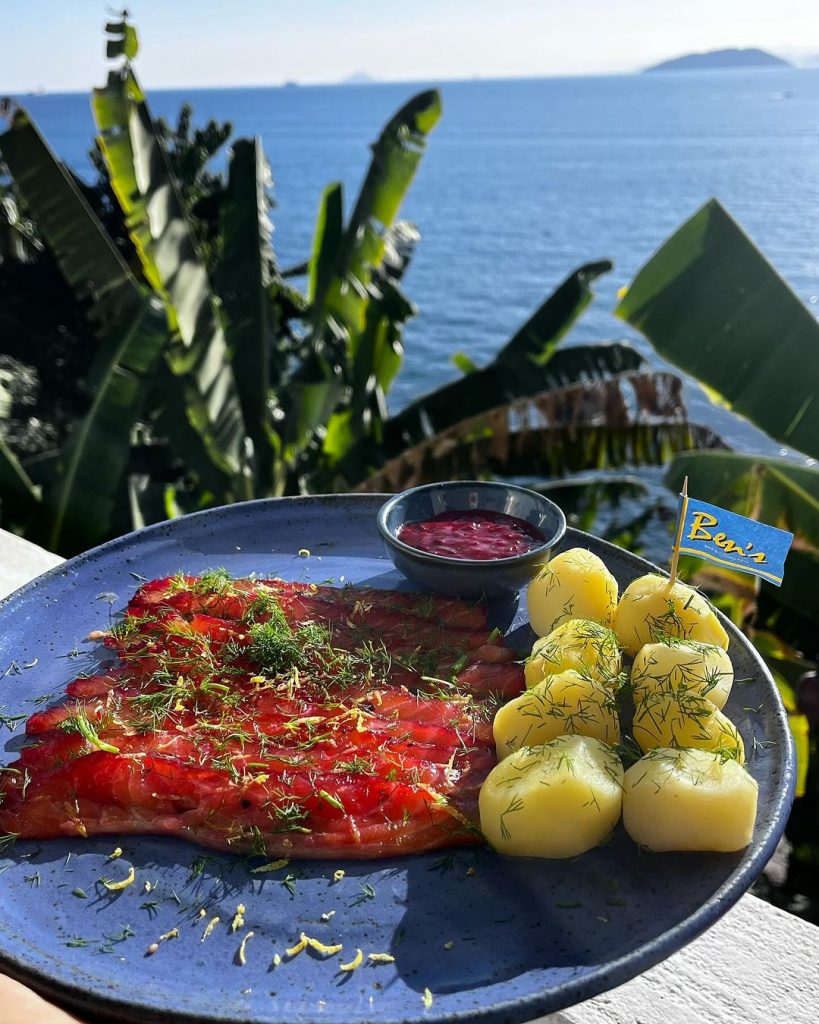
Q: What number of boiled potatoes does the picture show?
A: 8